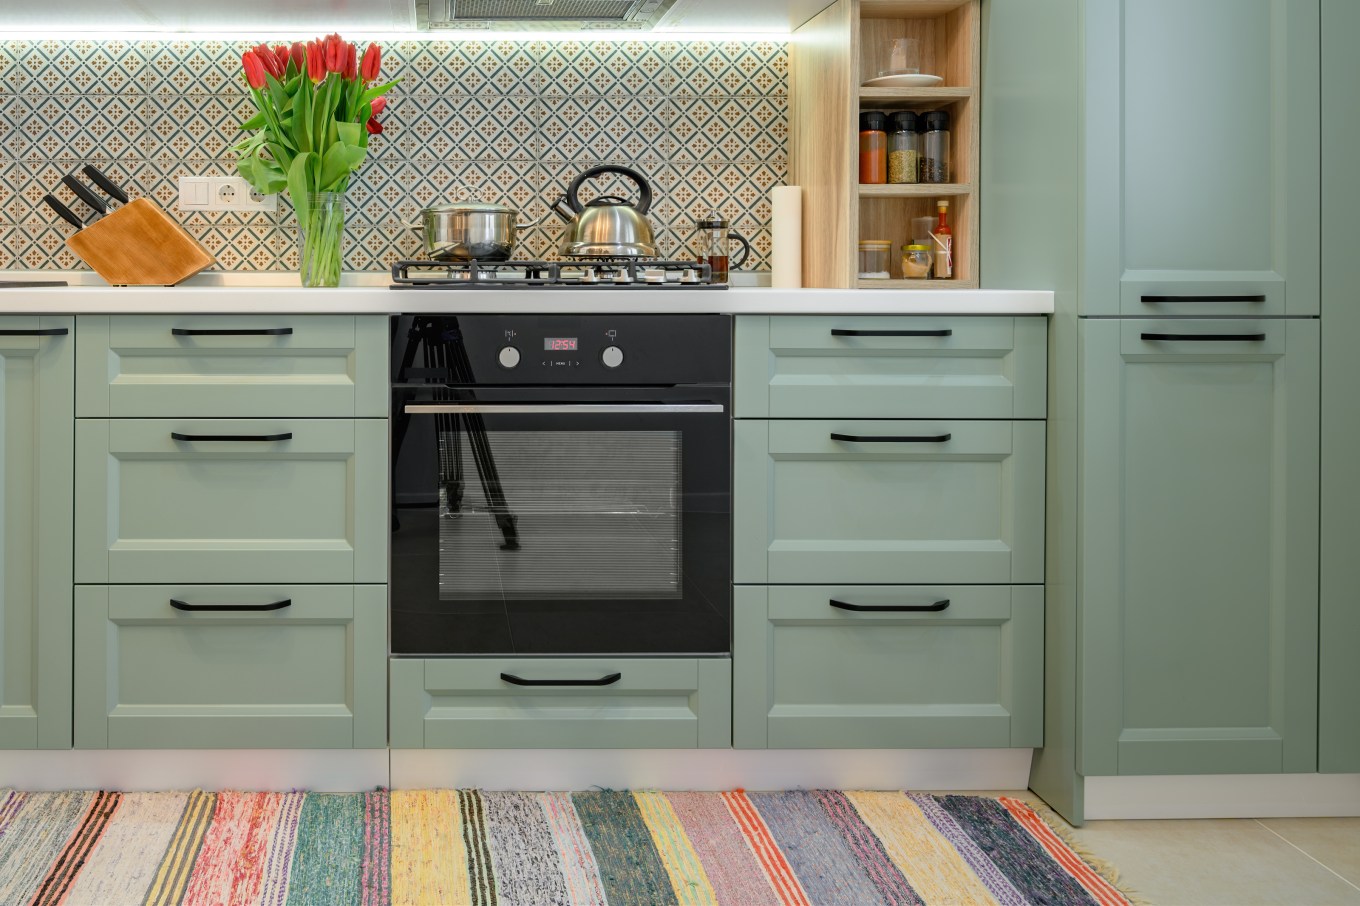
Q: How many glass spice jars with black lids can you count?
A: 3